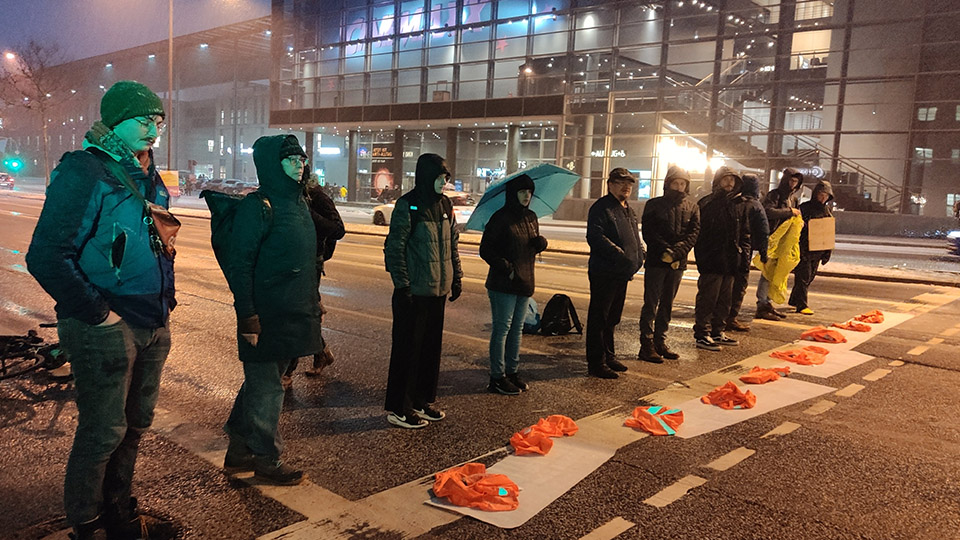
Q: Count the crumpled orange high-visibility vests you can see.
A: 9